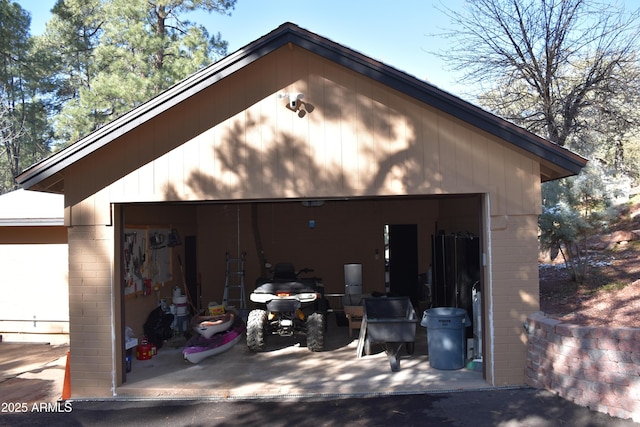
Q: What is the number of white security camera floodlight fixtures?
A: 1